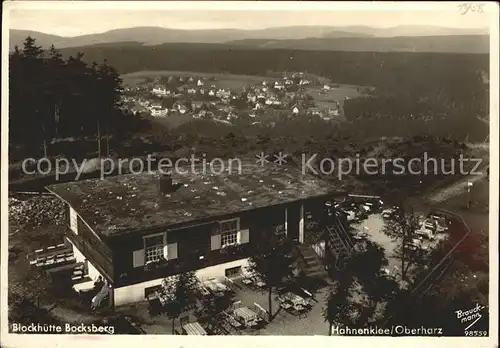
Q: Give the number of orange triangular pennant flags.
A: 0